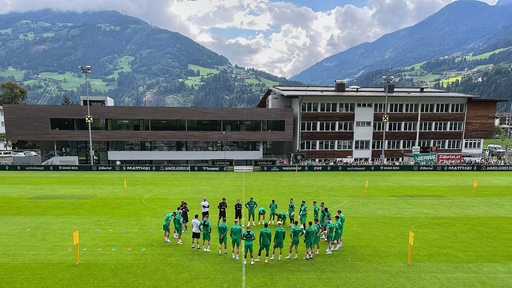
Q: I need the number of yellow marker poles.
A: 5